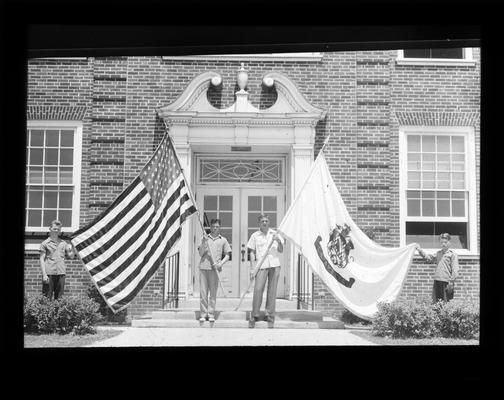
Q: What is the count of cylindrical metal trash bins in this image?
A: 0